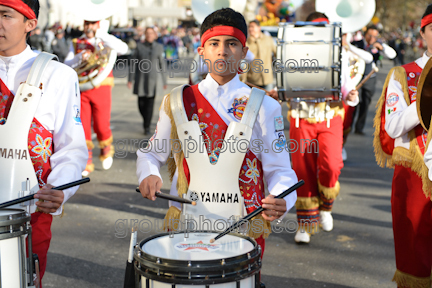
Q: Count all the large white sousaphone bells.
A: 3